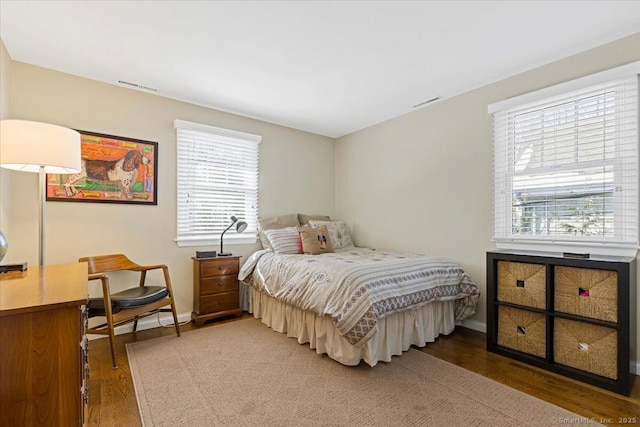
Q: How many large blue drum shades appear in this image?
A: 0